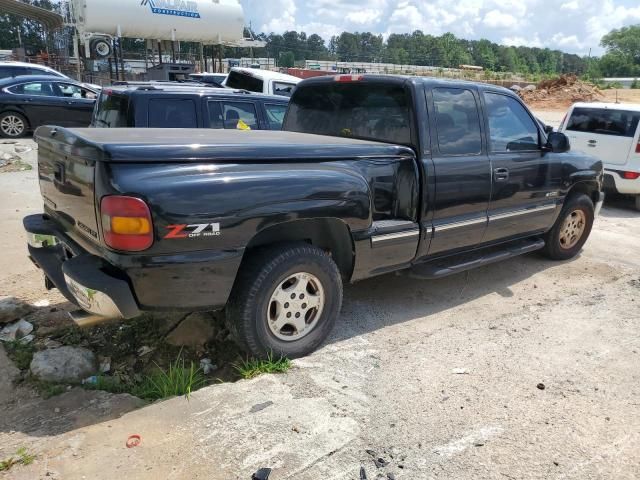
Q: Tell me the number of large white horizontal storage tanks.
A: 1